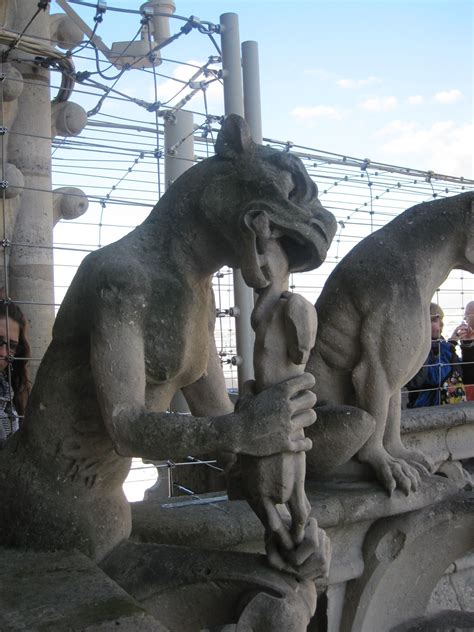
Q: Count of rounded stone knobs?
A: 5